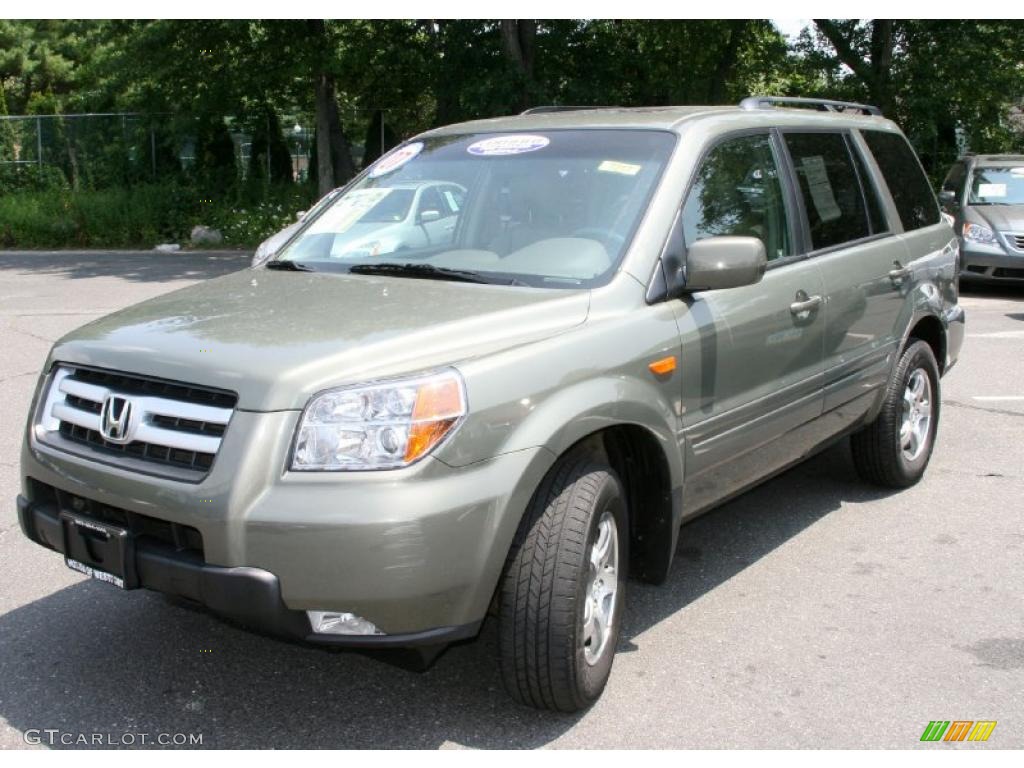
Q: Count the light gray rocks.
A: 2